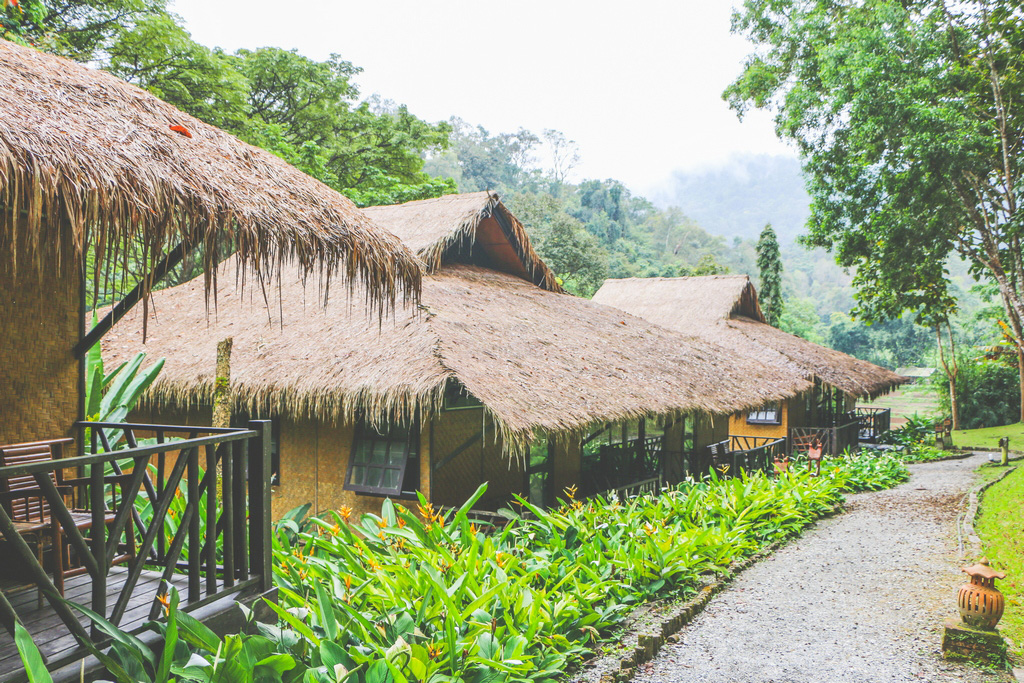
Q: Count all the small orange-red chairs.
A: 2